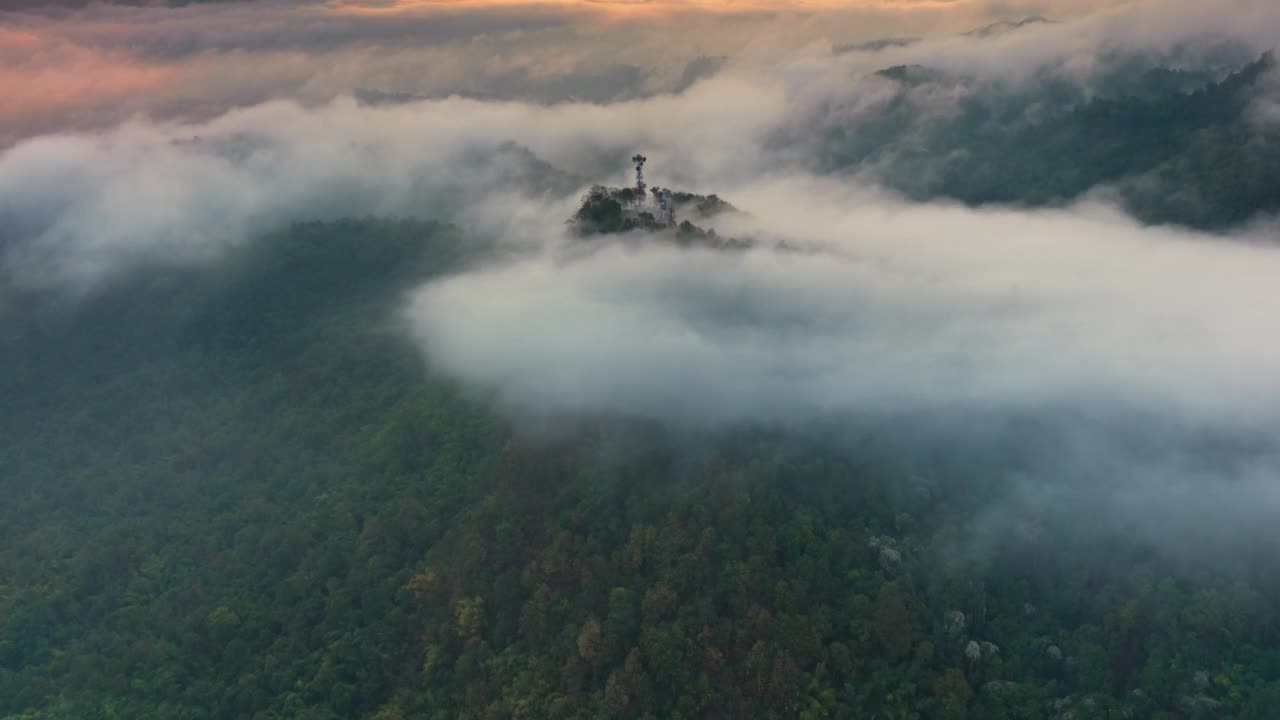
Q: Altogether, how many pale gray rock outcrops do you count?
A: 0